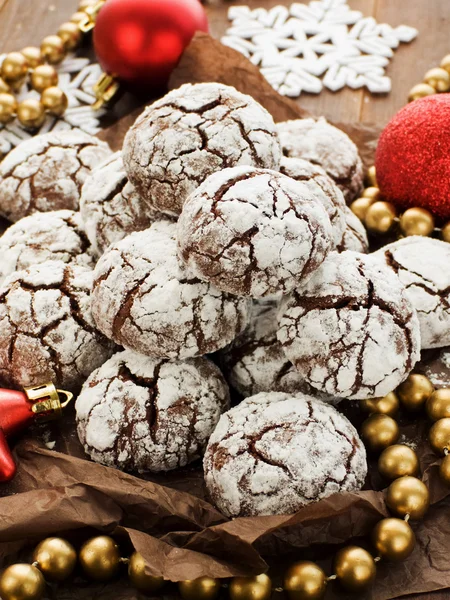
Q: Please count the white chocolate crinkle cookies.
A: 15